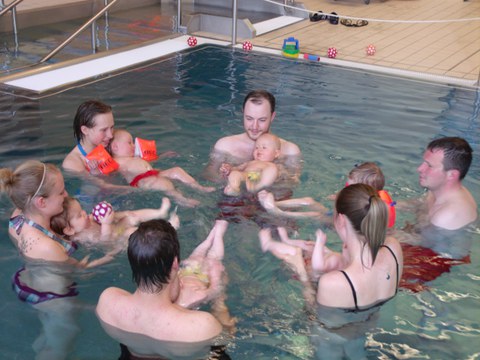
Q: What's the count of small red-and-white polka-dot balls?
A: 5